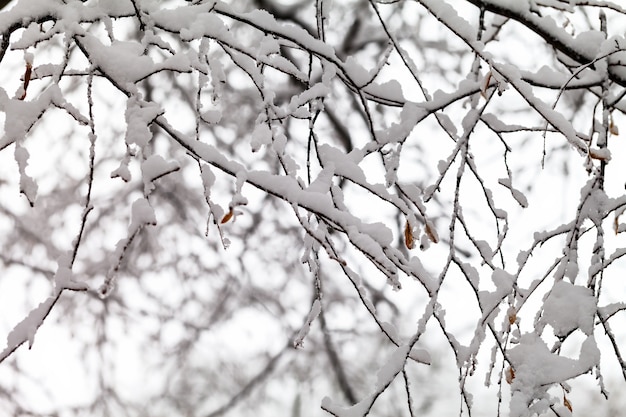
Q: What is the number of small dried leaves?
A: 11